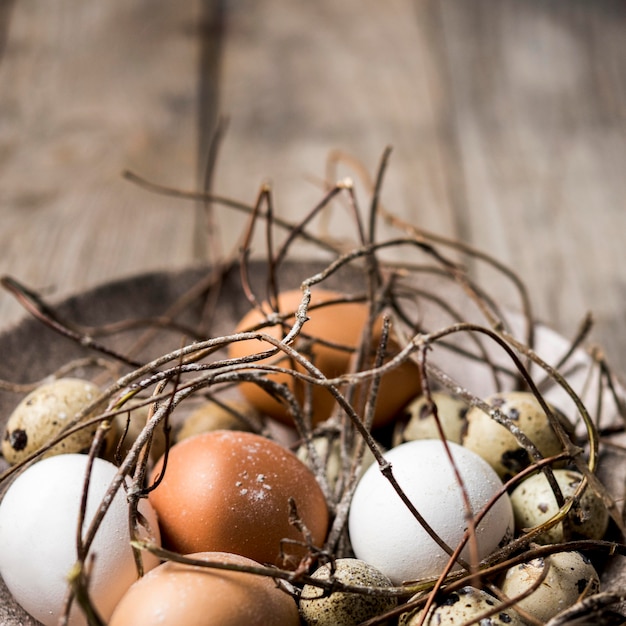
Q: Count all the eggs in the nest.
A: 15